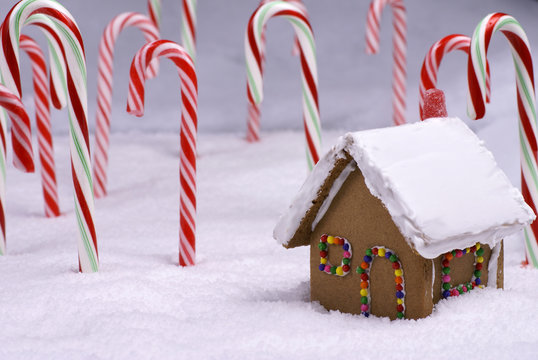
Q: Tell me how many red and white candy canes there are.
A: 7